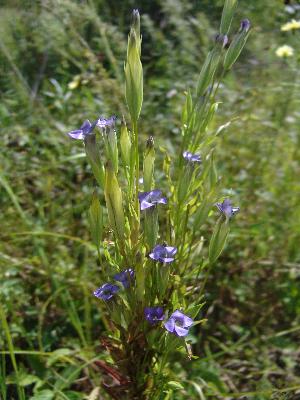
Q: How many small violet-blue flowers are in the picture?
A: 10